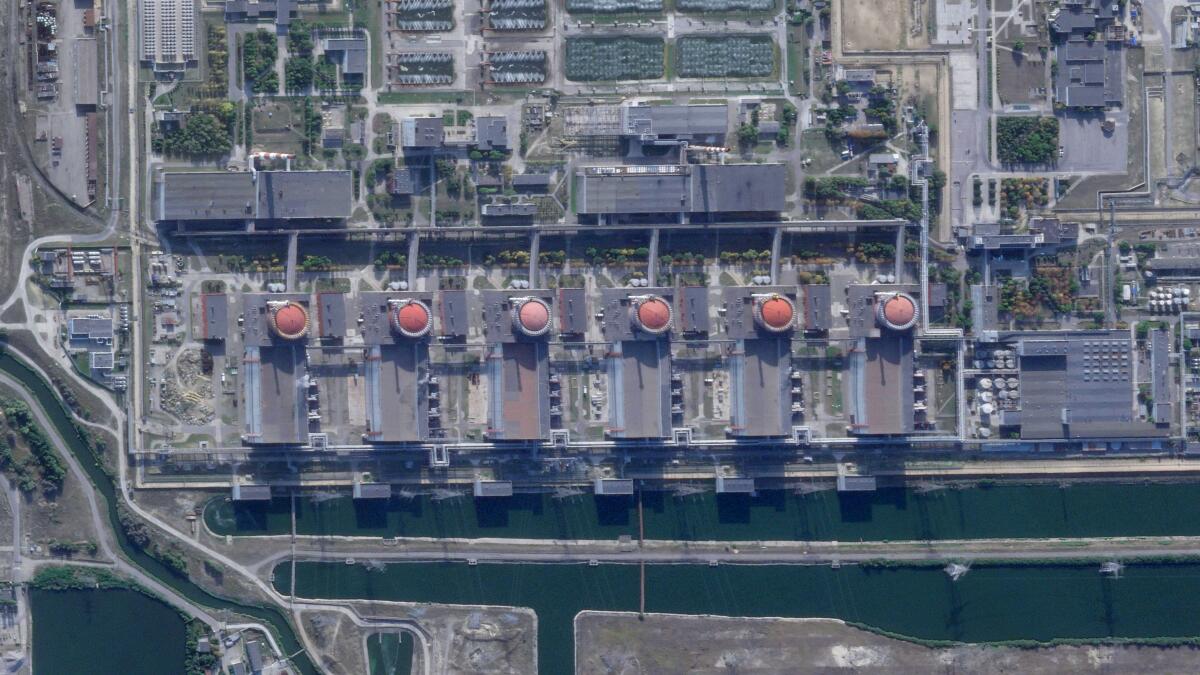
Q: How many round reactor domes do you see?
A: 6